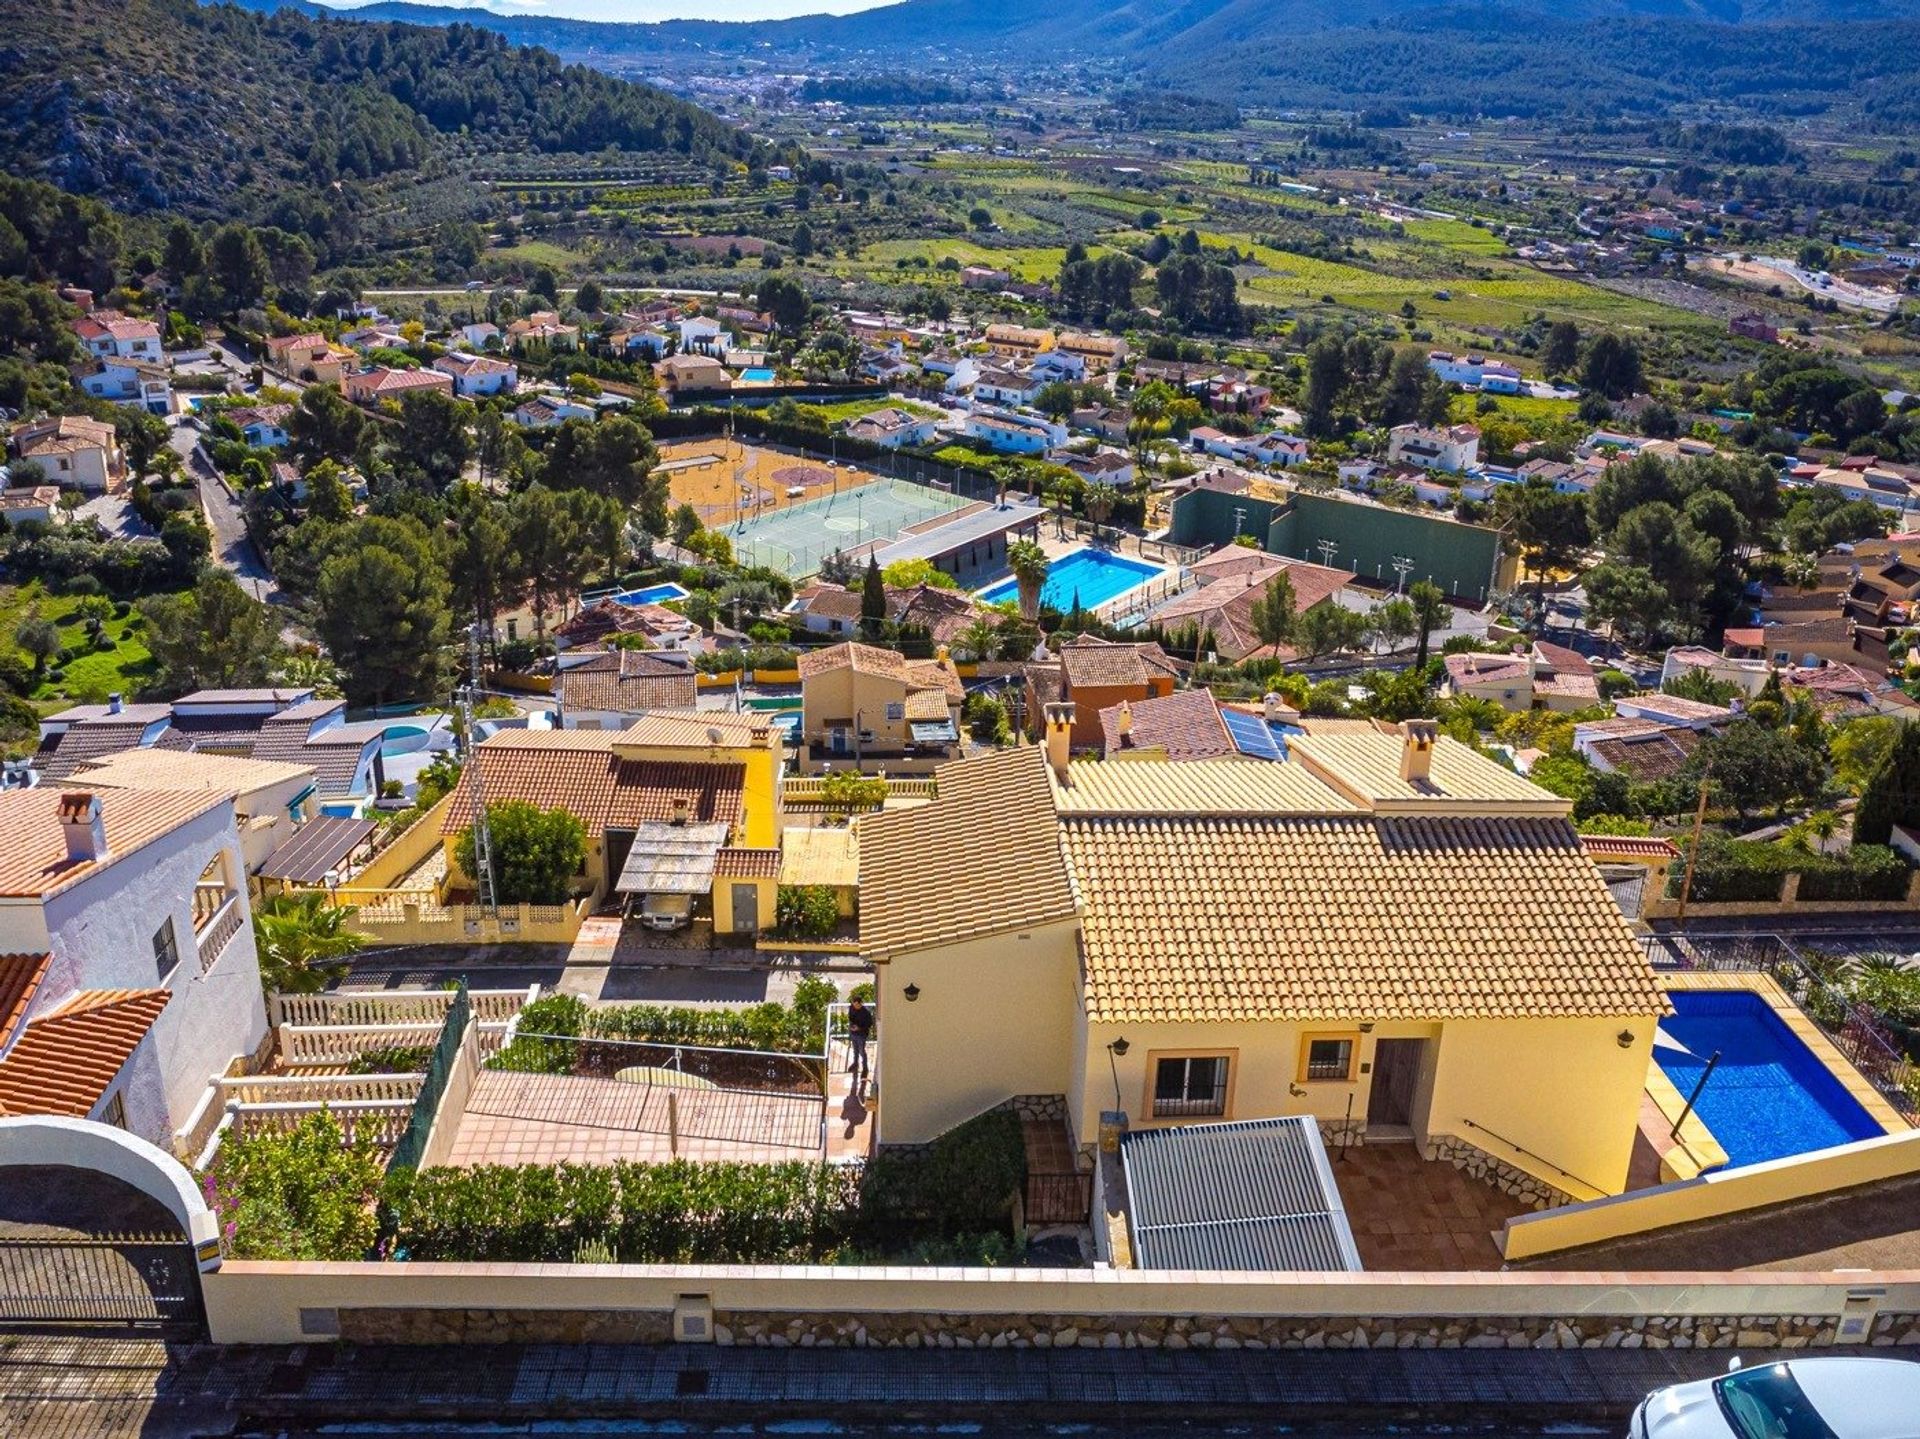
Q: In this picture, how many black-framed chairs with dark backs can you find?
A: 0